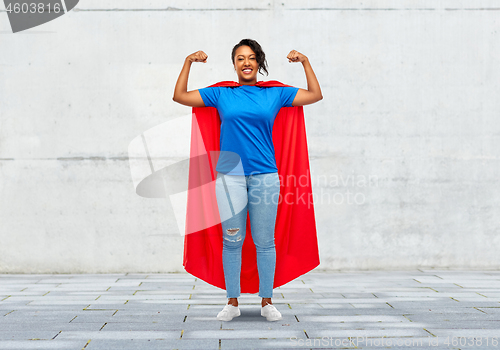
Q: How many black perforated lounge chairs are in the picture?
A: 0